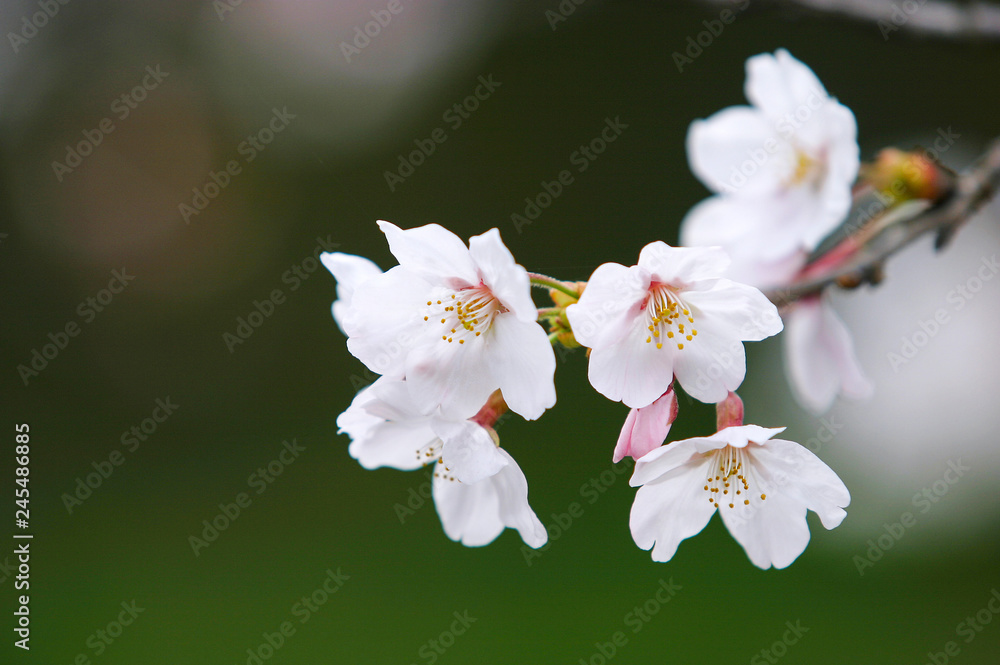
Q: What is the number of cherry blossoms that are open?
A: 5